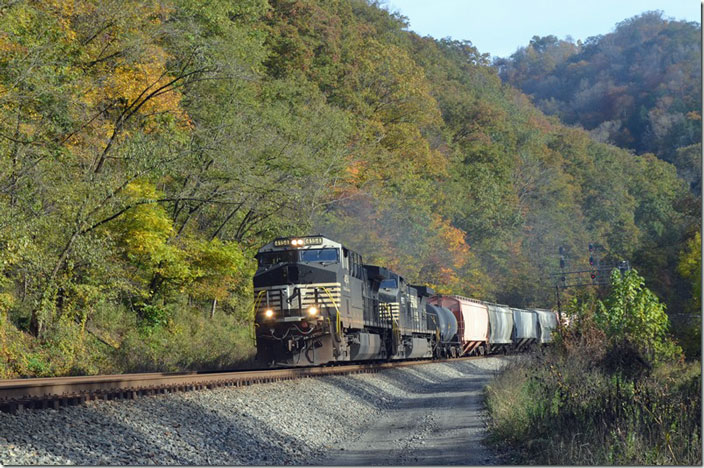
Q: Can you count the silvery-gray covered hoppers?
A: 3